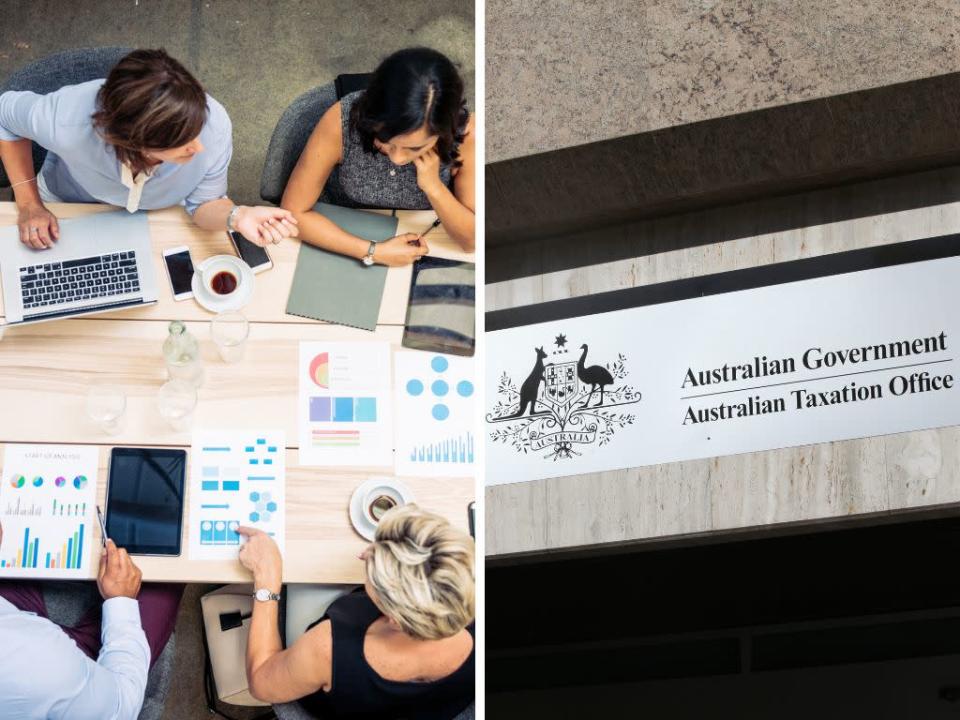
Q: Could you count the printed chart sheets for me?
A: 4